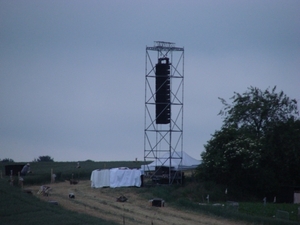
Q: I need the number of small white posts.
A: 4